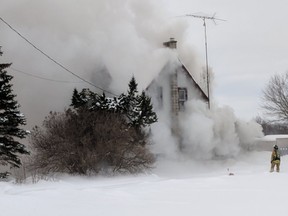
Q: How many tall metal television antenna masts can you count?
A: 1